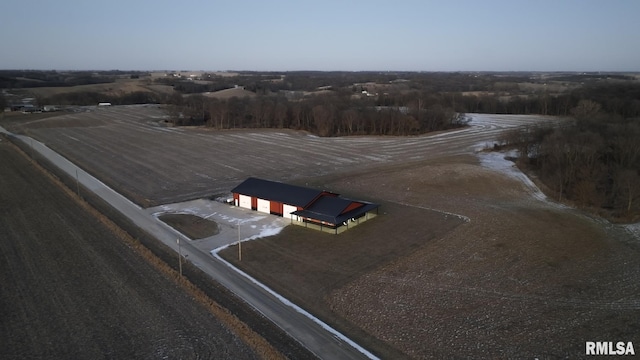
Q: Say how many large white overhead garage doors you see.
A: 3